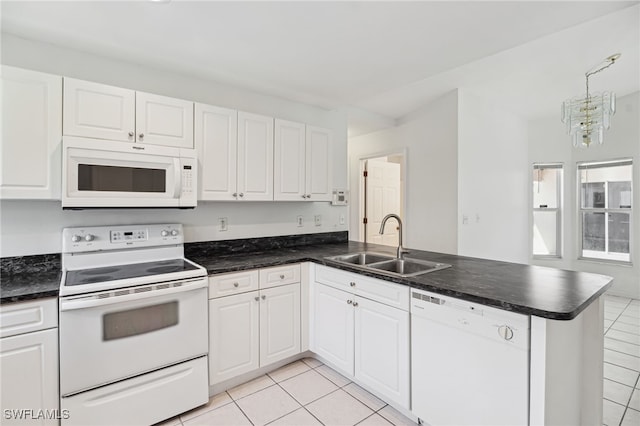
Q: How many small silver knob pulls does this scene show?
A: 13